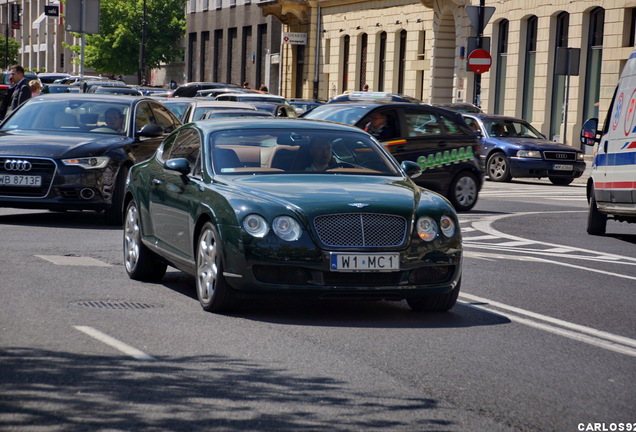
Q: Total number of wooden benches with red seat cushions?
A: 0